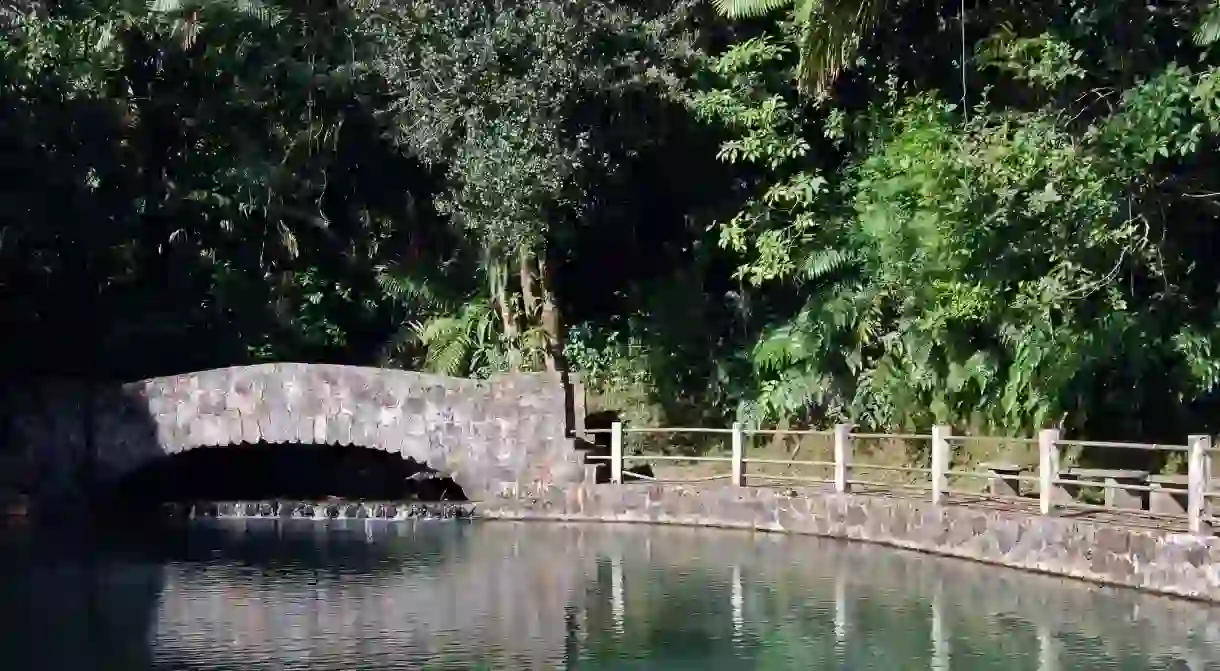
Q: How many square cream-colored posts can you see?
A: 6